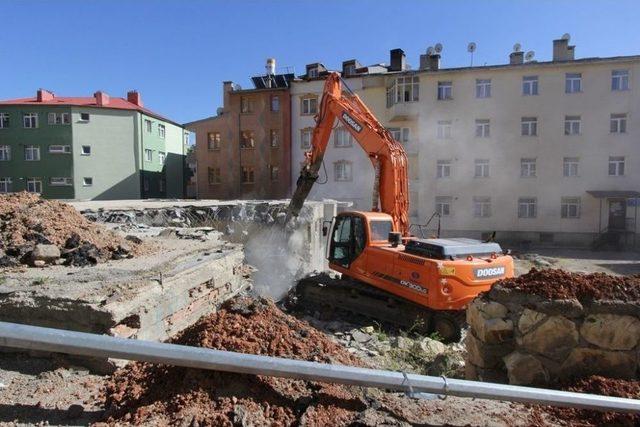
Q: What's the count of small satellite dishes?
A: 6